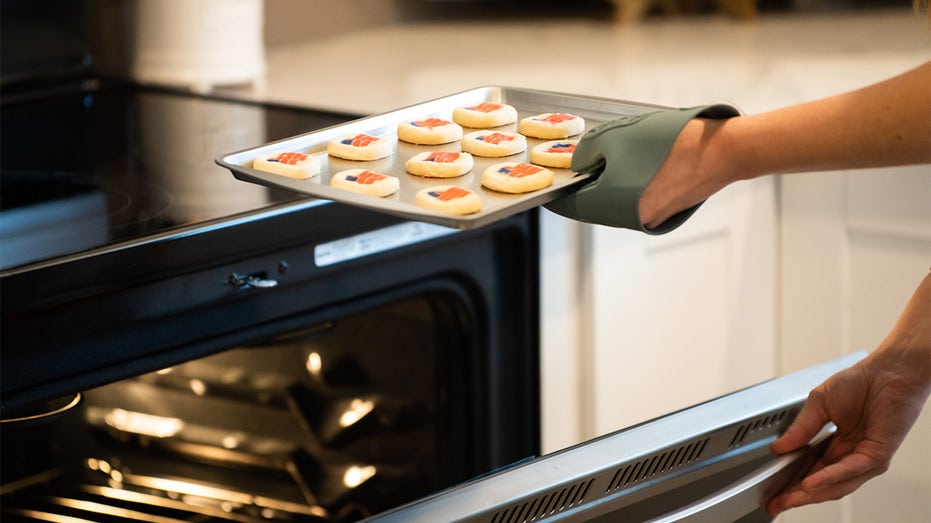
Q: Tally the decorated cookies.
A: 11